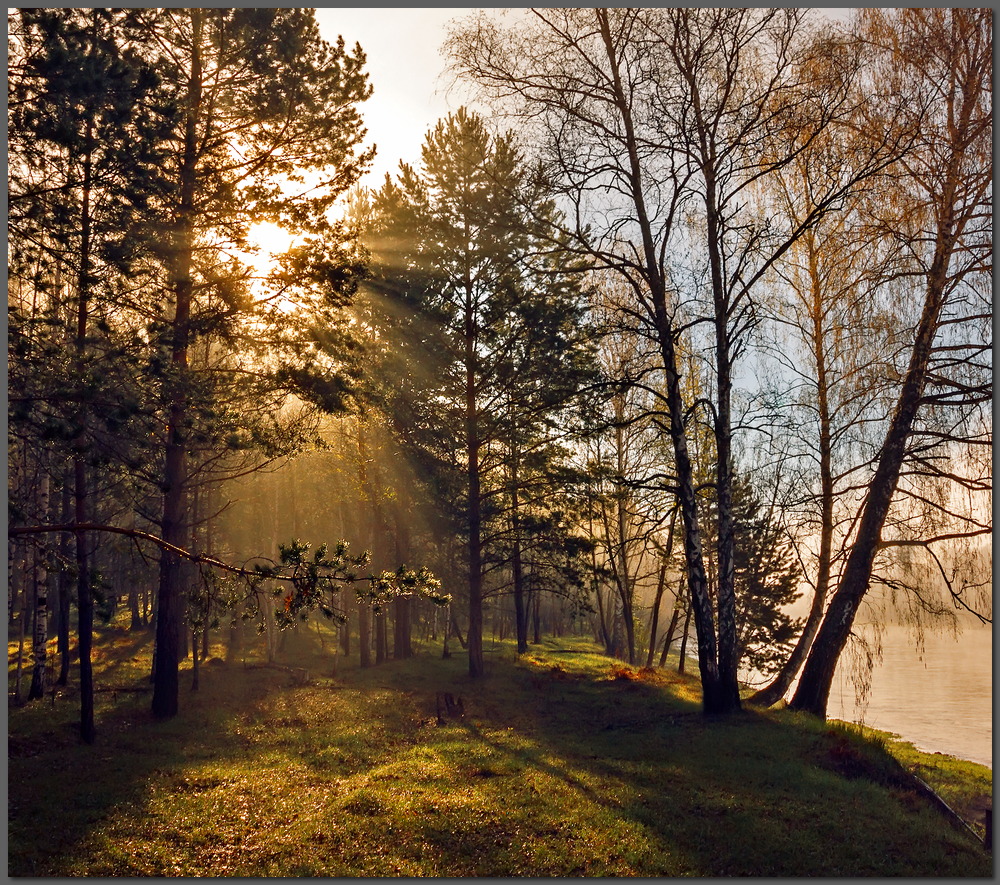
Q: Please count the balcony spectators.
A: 0